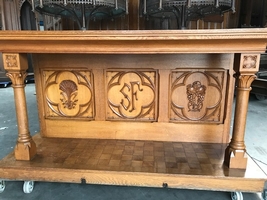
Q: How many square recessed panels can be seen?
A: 3